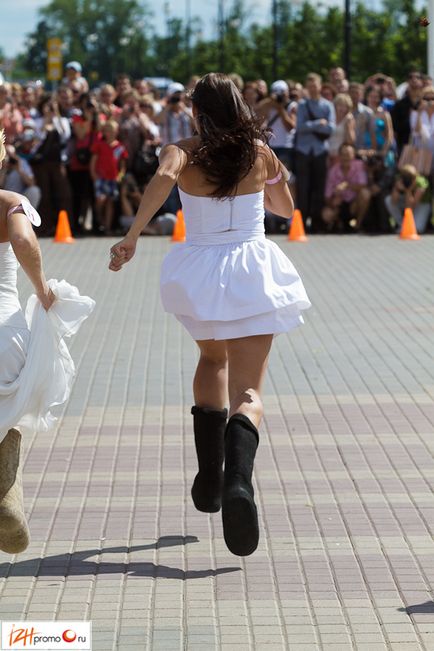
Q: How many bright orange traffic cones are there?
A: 4